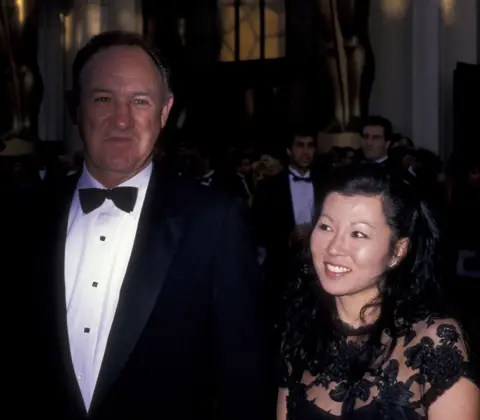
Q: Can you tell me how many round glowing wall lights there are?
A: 2